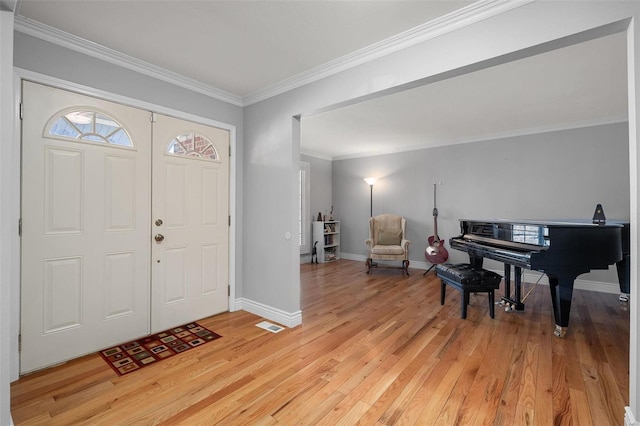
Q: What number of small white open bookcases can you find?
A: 1